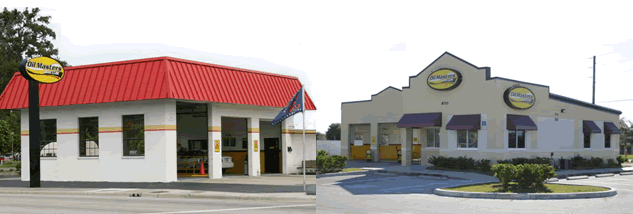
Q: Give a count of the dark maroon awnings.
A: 5